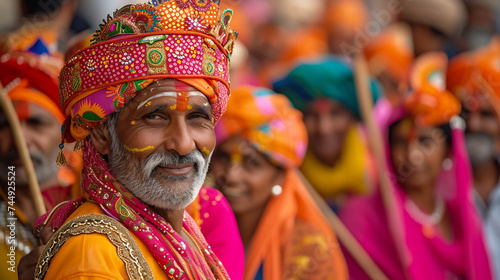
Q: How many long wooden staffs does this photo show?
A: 3